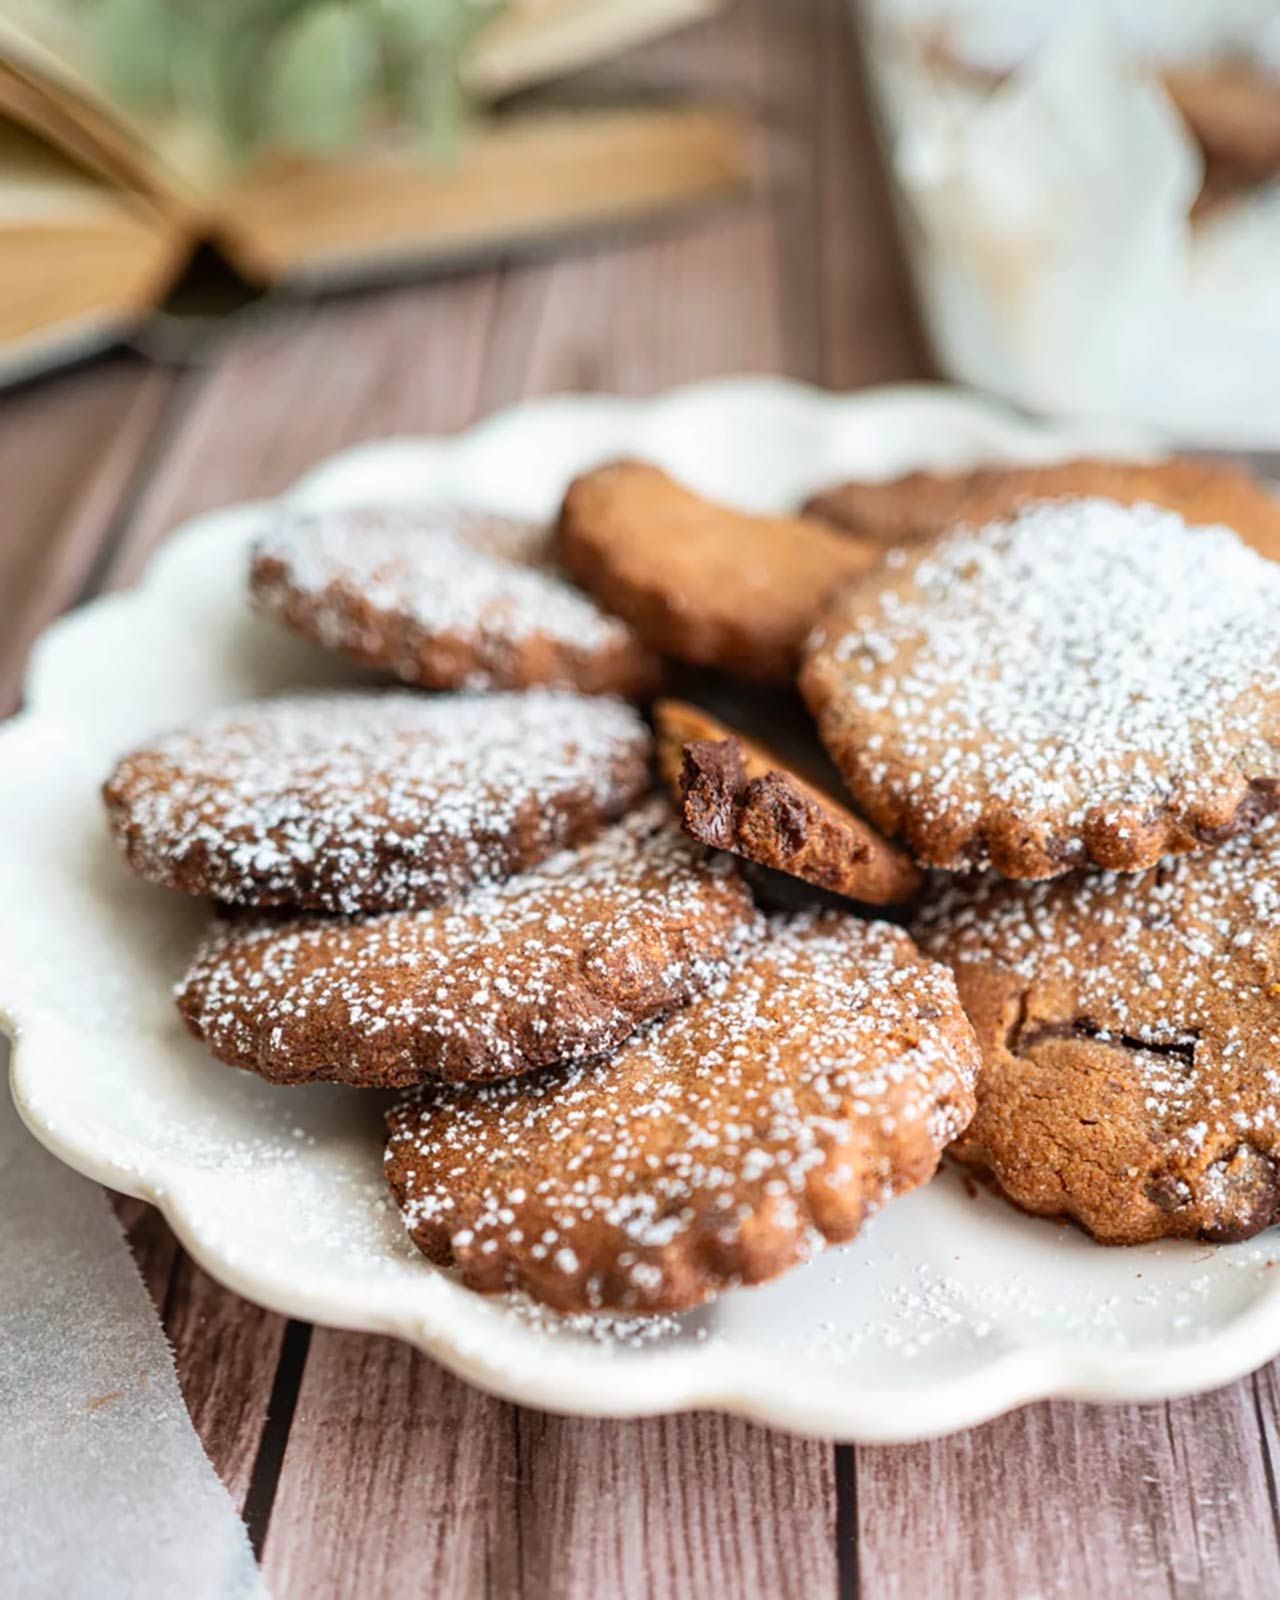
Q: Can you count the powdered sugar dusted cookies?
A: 6